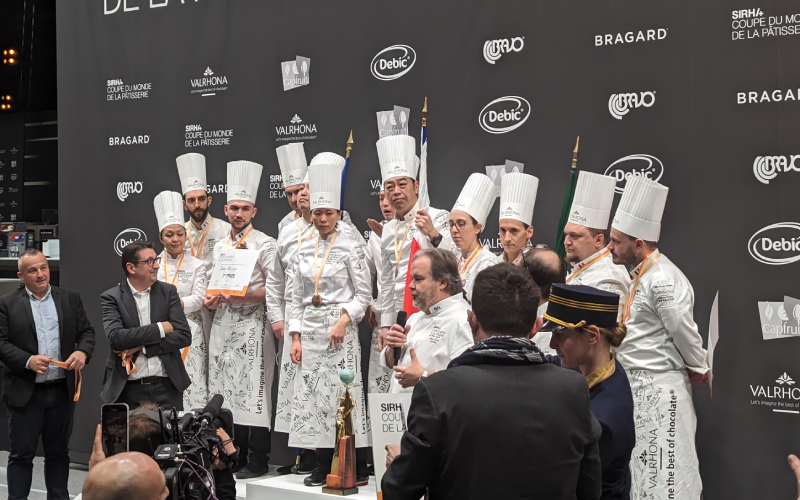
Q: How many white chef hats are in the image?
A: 12